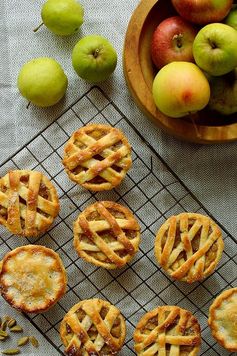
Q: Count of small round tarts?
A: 8